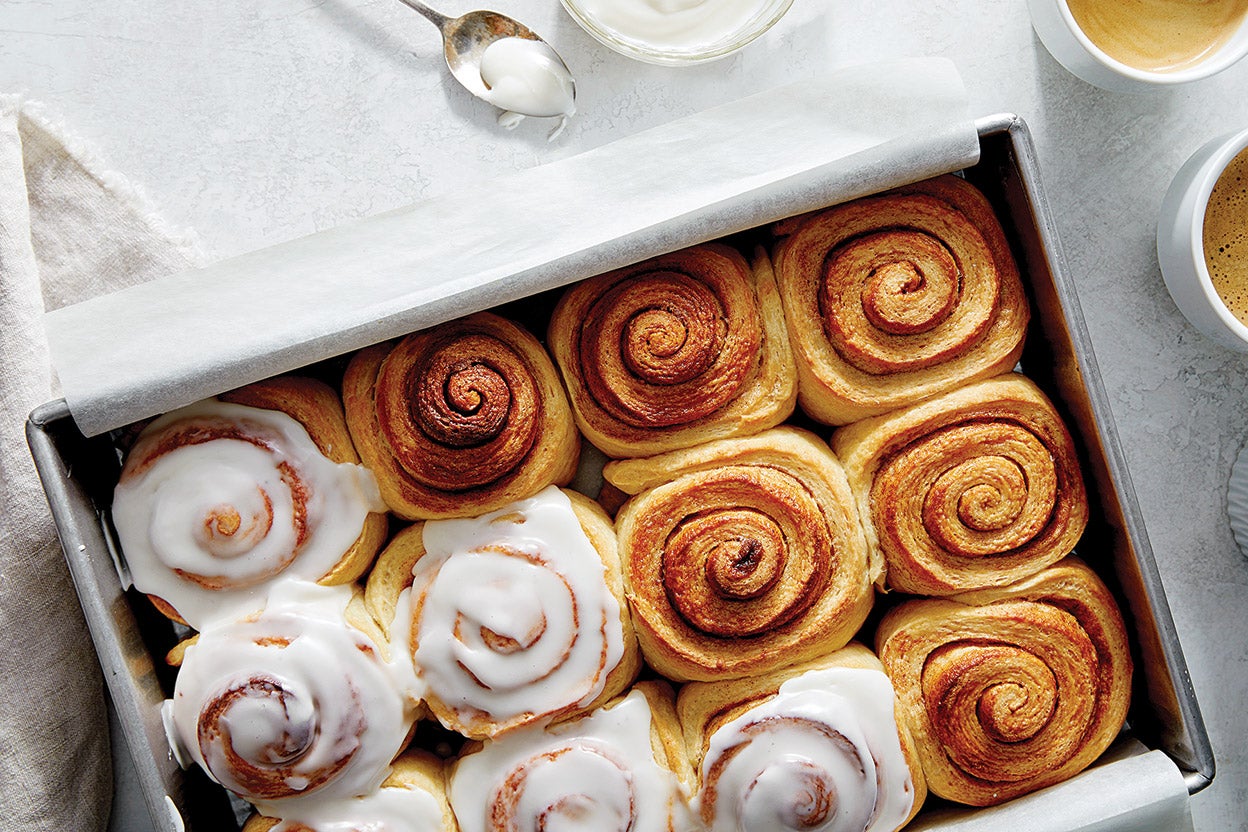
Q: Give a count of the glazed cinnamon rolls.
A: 6